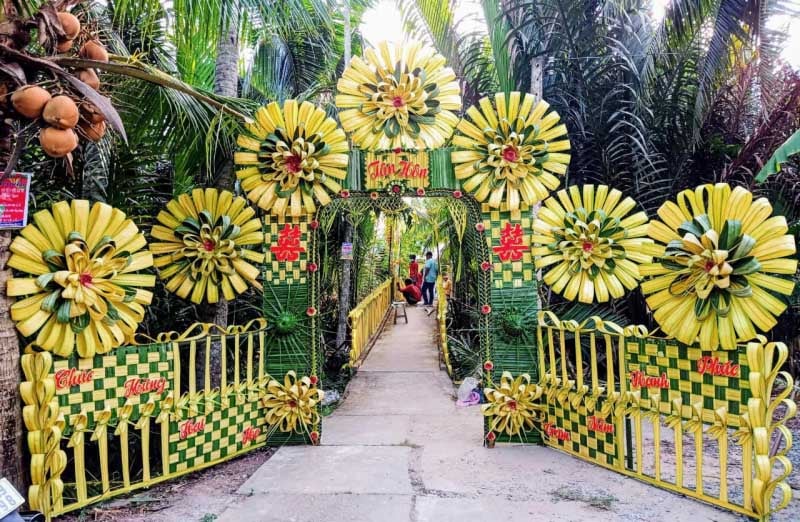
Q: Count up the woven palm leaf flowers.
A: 9